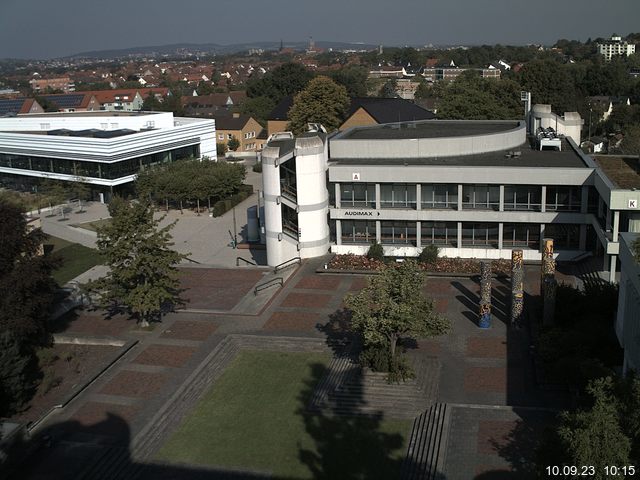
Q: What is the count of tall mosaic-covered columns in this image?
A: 3